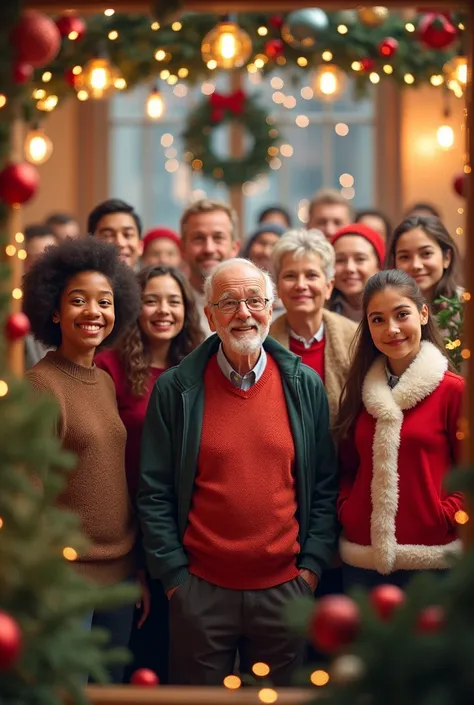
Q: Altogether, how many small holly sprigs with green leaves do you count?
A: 1